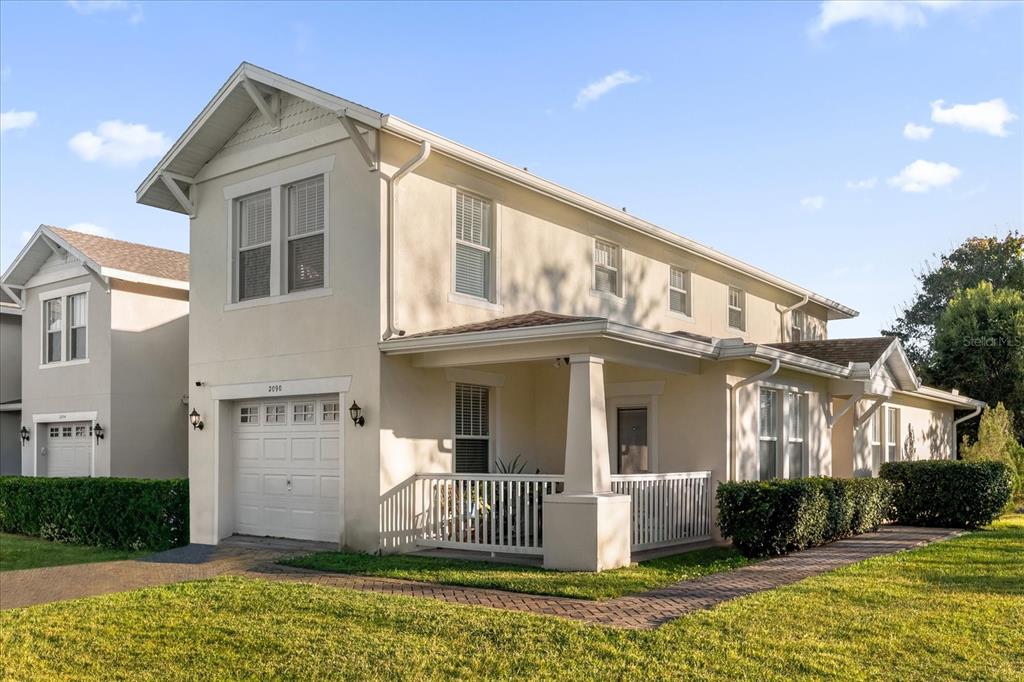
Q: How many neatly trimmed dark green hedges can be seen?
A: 3